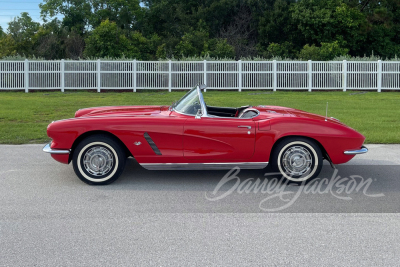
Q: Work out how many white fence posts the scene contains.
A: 11